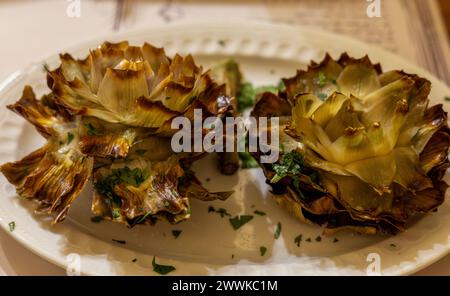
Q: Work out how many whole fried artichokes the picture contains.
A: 2